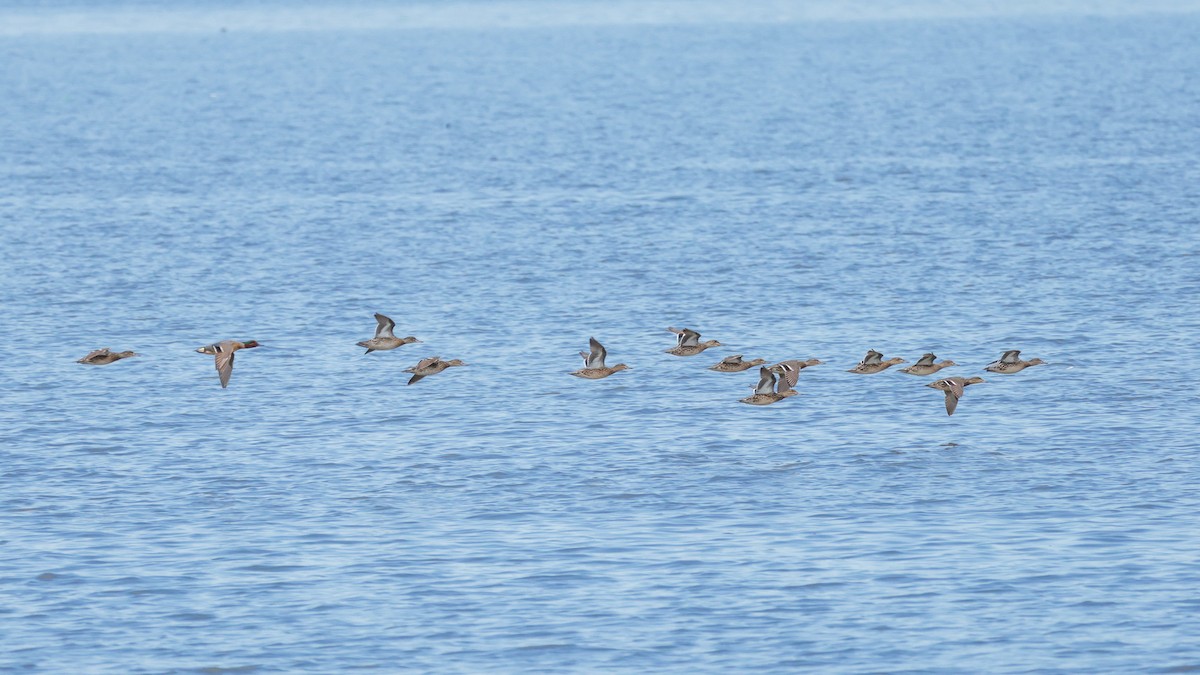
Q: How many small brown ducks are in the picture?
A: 13